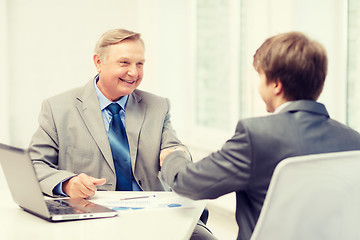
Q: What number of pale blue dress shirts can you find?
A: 1